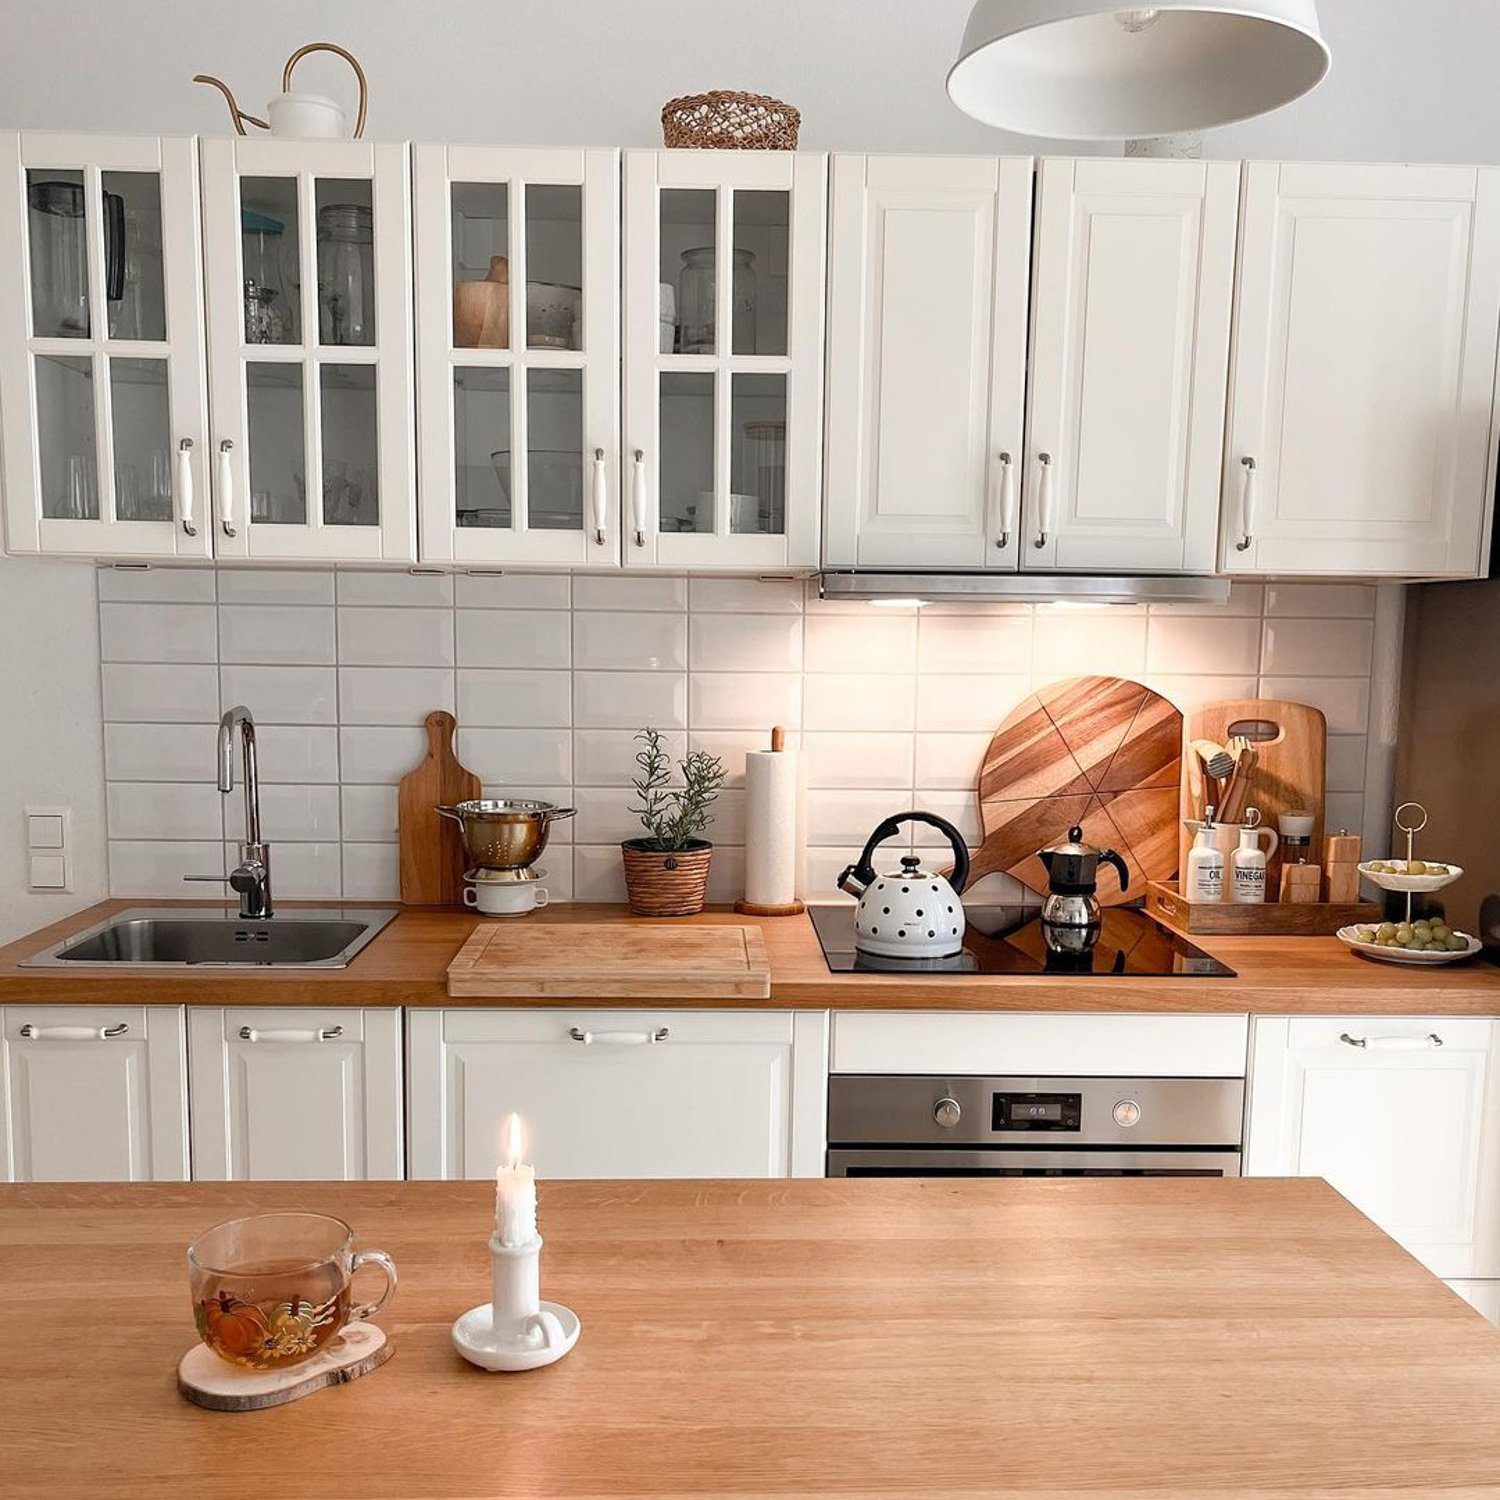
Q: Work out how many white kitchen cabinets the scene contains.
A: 11